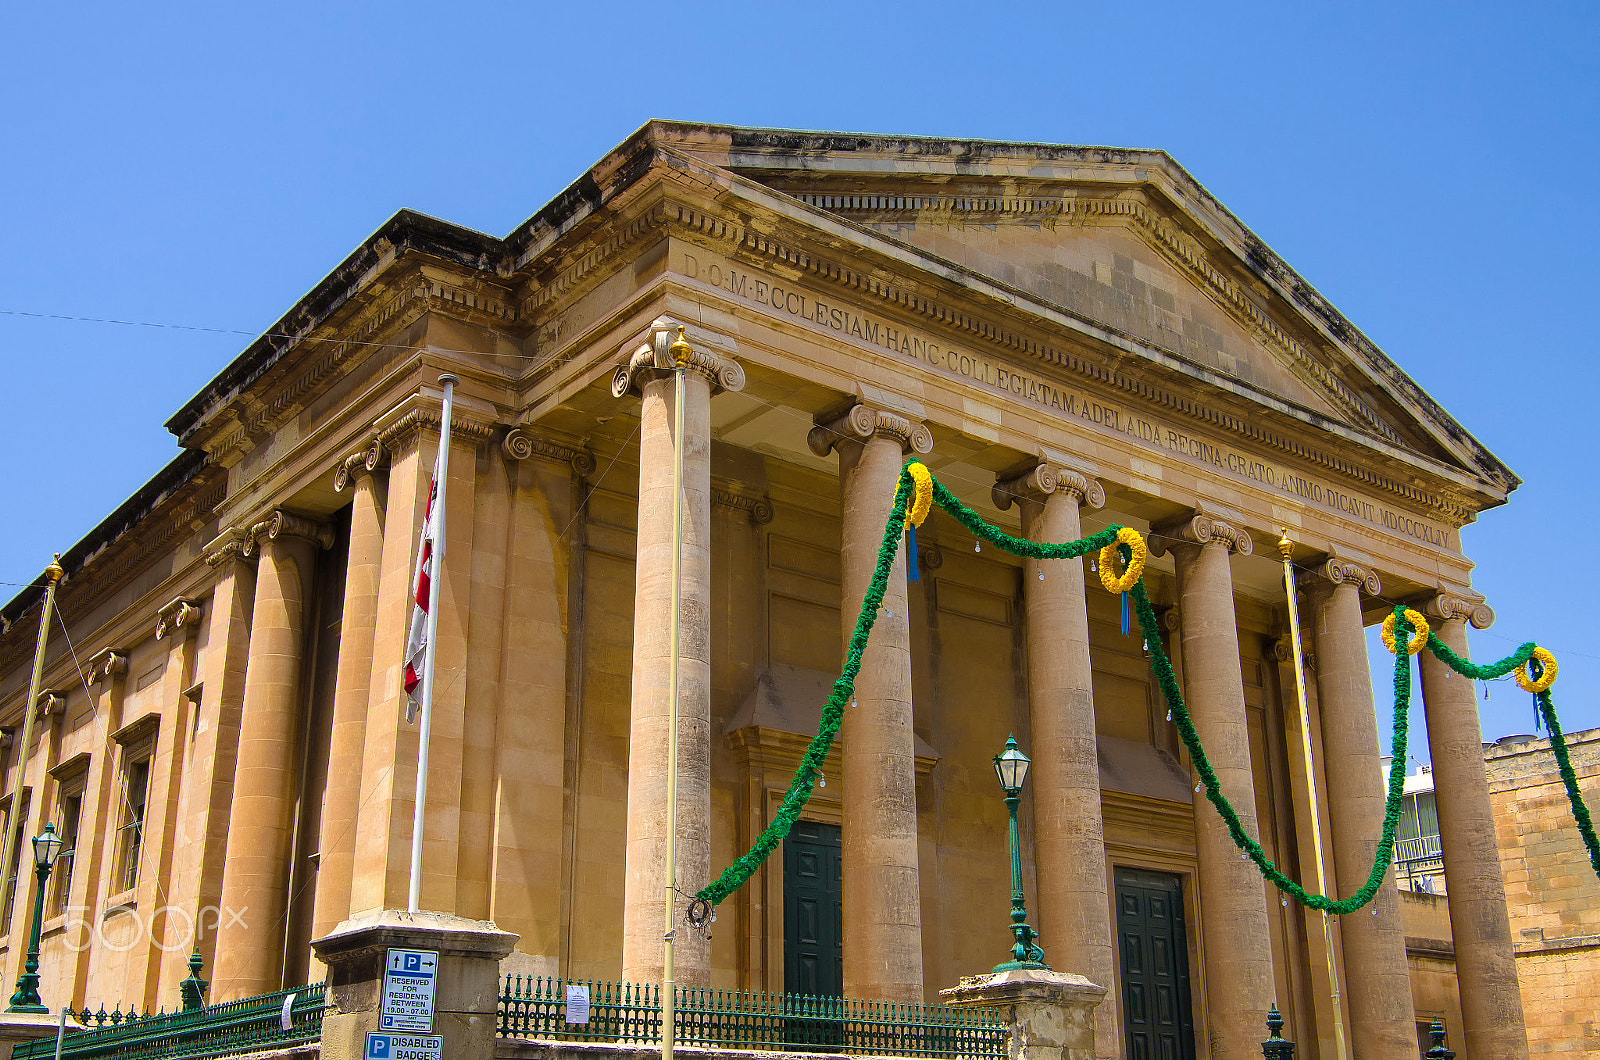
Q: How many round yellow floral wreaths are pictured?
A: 4